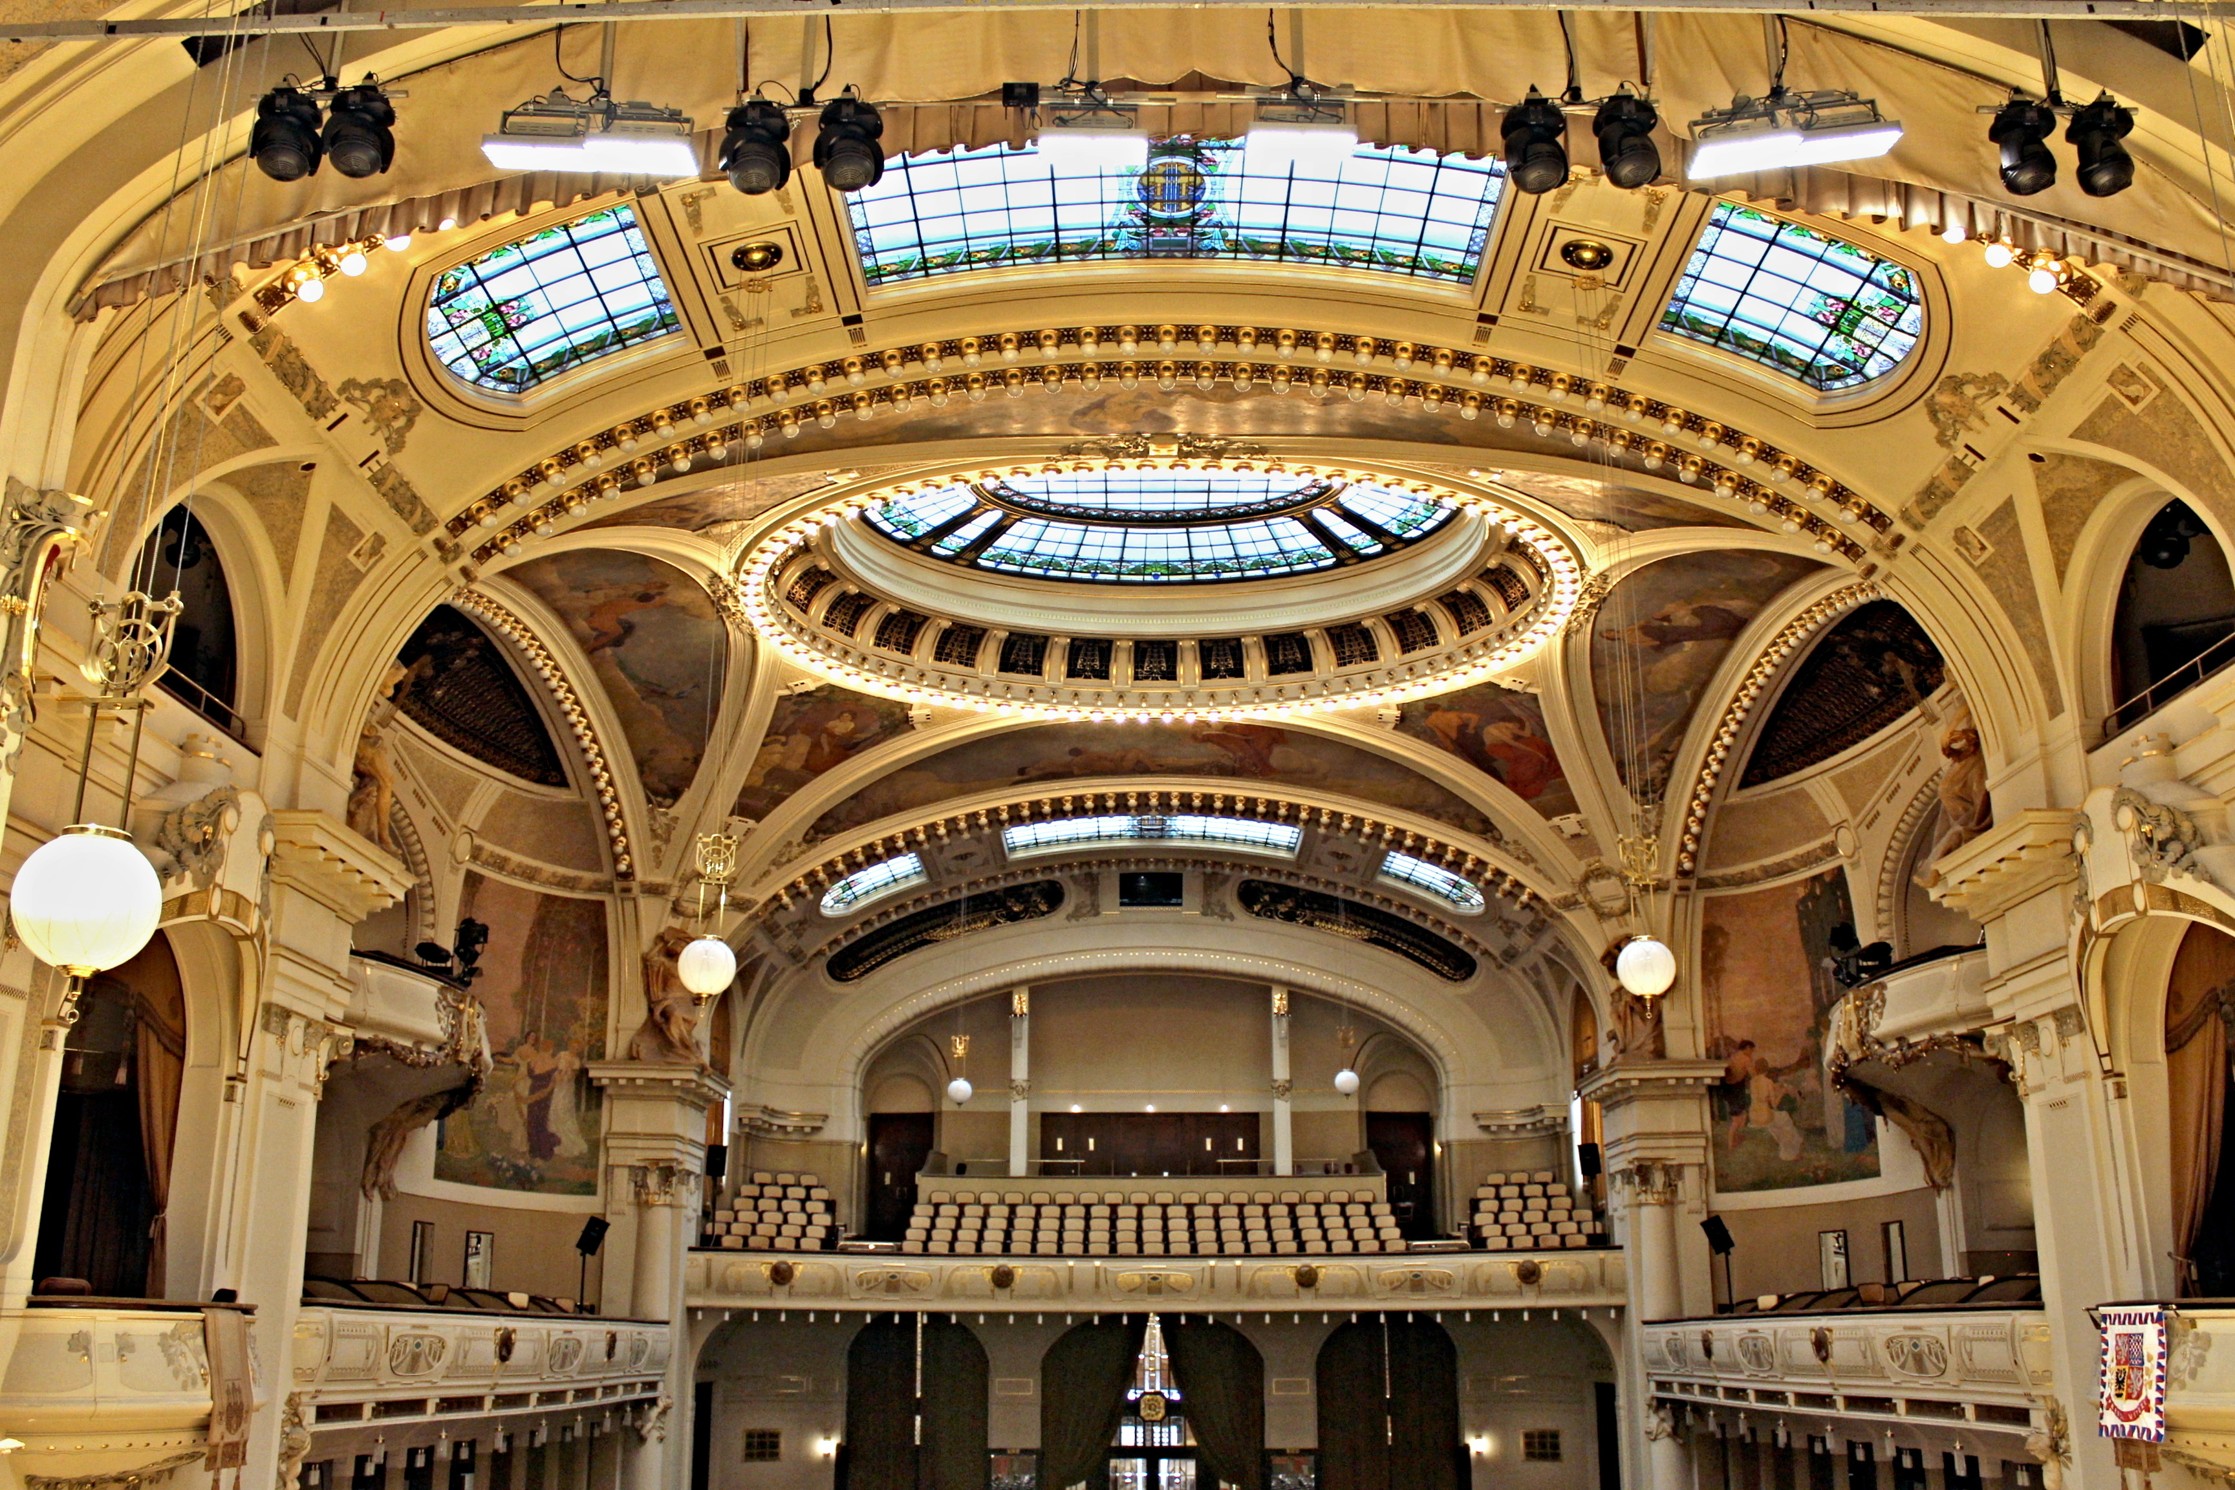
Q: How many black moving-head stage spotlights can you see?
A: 8